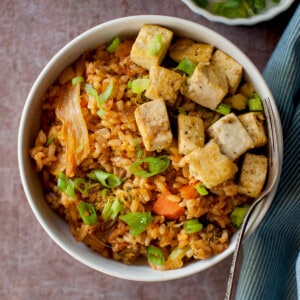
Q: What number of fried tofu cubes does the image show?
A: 11